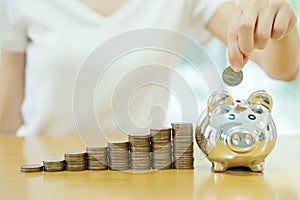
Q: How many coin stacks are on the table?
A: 8